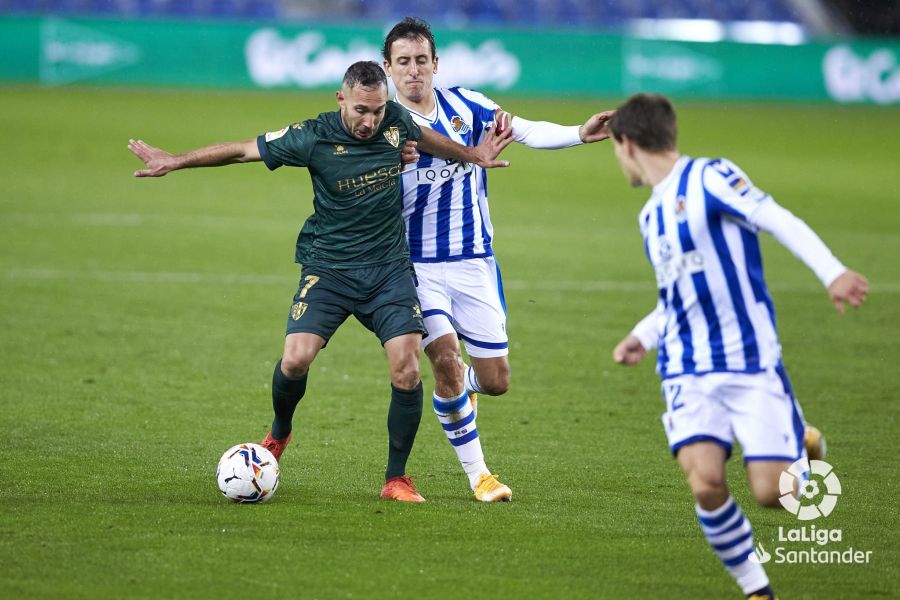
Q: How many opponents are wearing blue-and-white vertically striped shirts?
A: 2